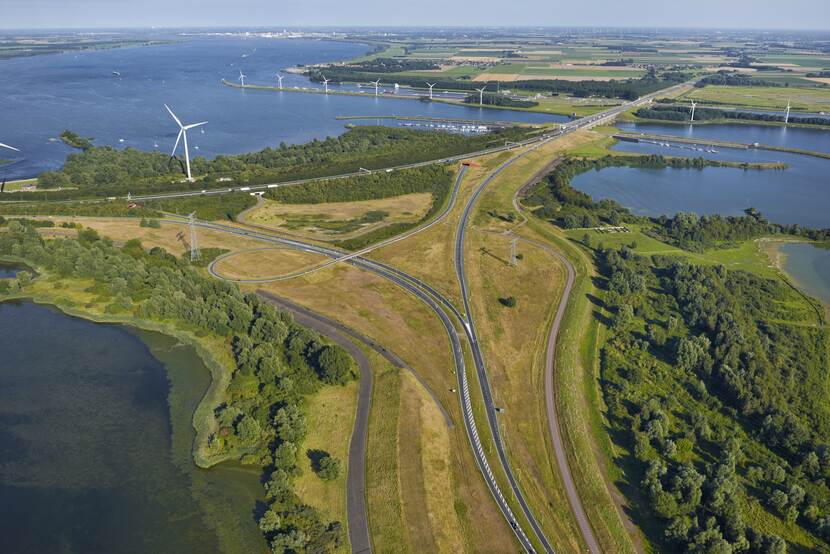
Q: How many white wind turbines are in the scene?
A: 10